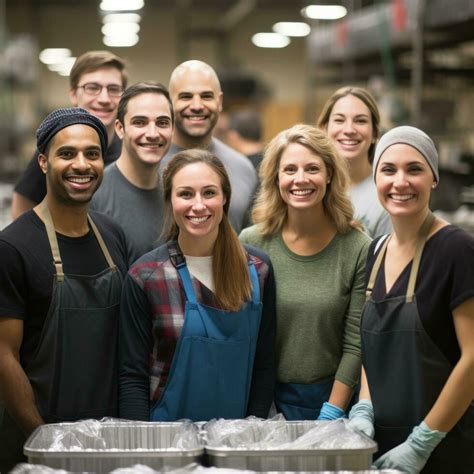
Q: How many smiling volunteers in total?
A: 8